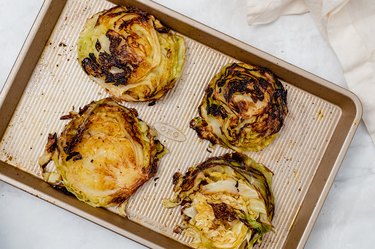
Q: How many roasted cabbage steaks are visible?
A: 4